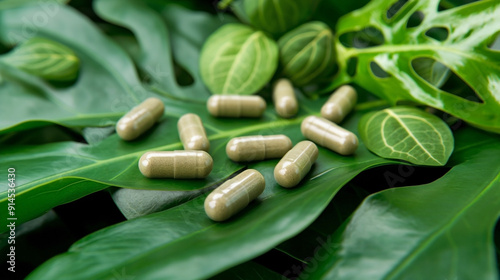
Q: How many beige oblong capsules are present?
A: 10